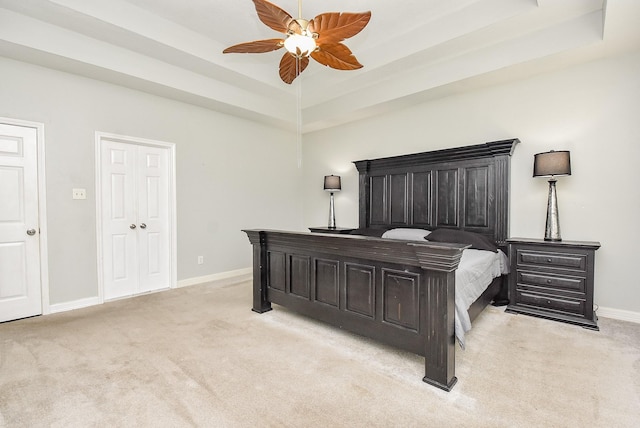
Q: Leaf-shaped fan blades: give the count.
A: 5